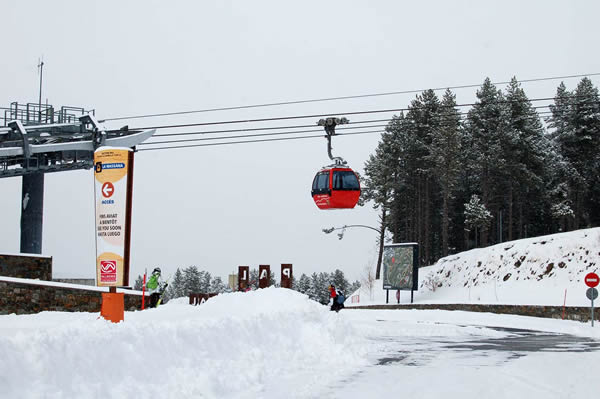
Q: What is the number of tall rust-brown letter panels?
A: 3